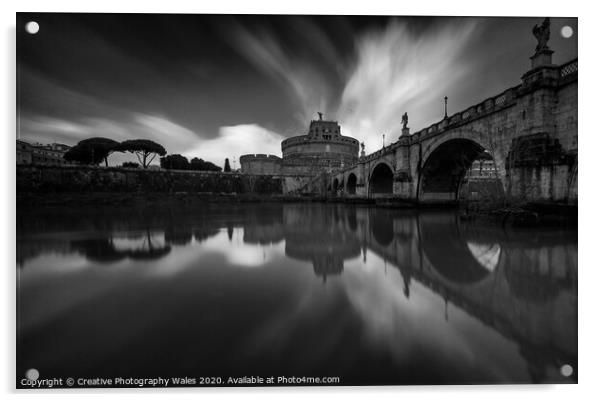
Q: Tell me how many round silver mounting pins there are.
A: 4